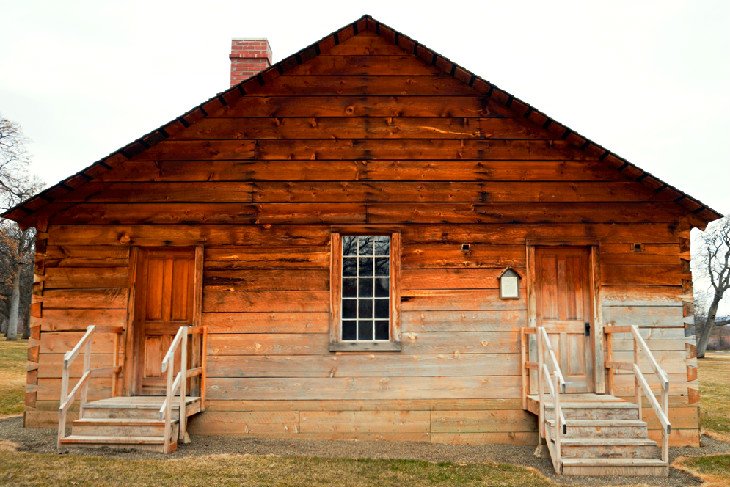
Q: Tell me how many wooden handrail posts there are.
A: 12